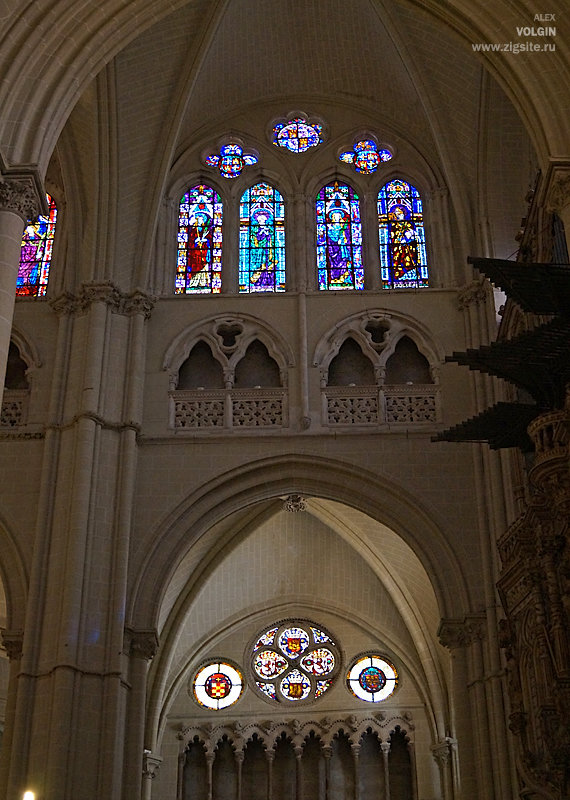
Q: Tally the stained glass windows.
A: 11